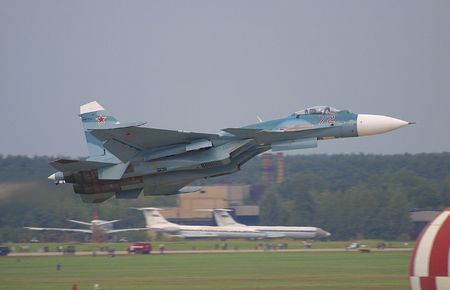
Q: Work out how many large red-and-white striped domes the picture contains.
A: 1